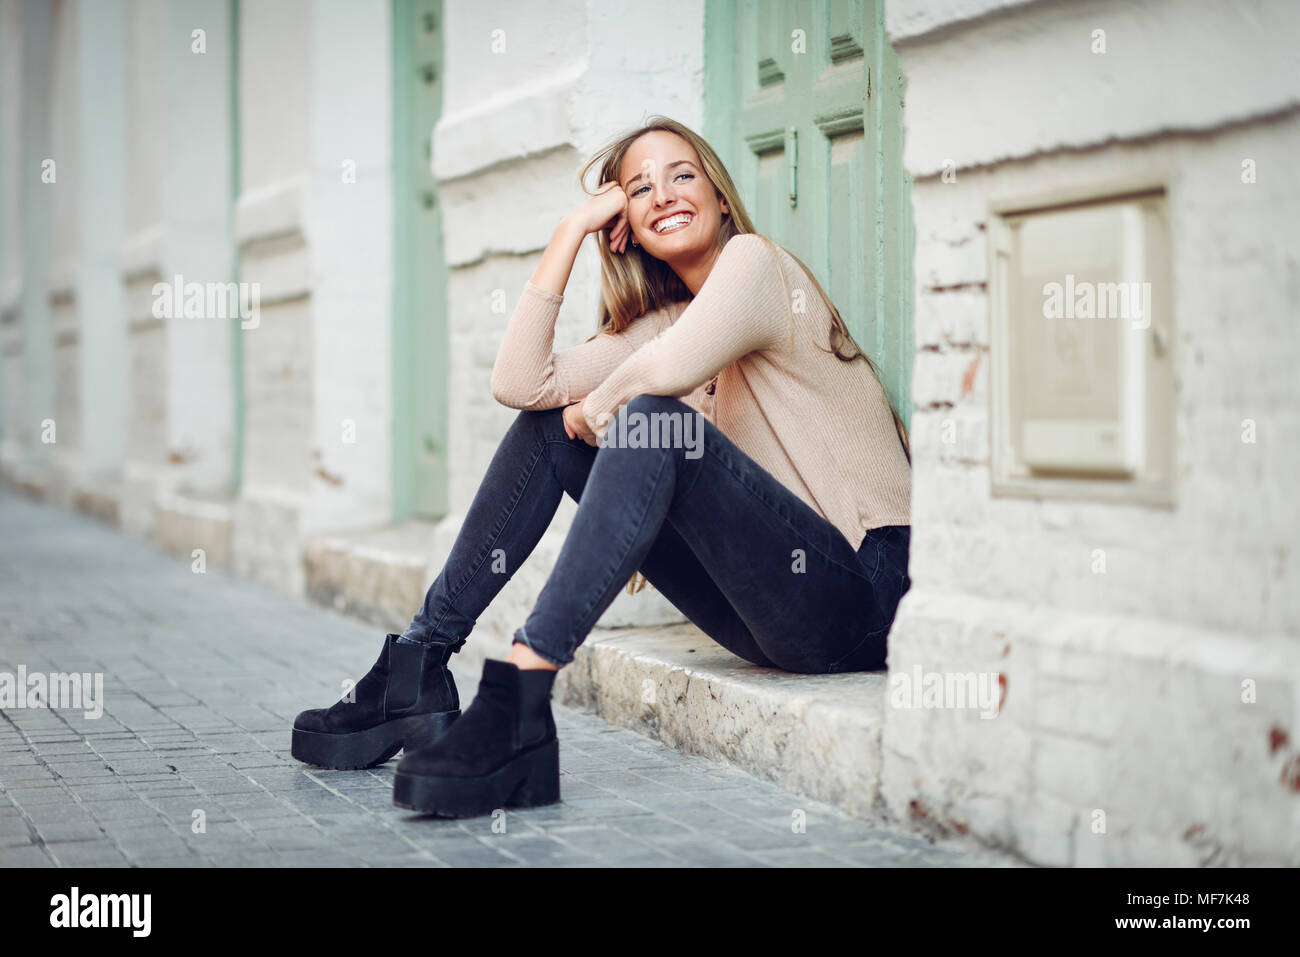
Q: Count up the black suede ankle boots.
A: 2